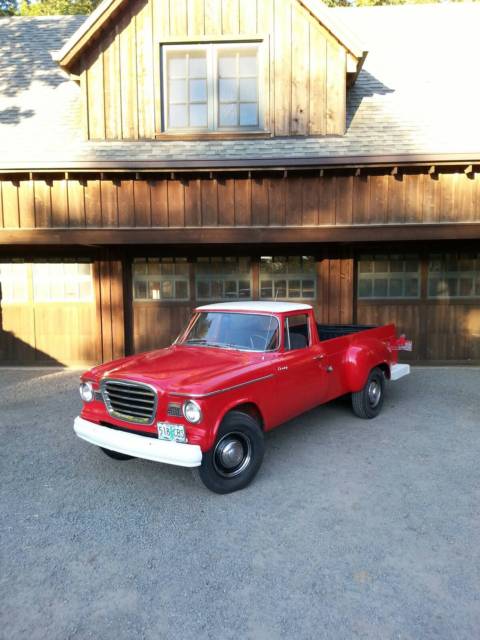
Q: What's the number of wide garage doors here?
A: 3